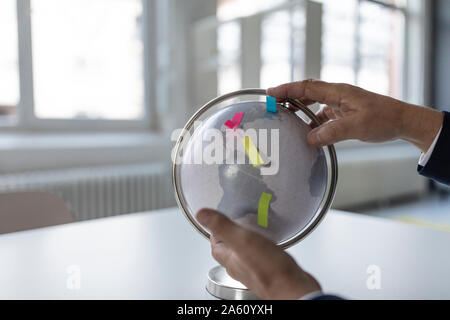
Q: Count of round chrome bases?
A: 1